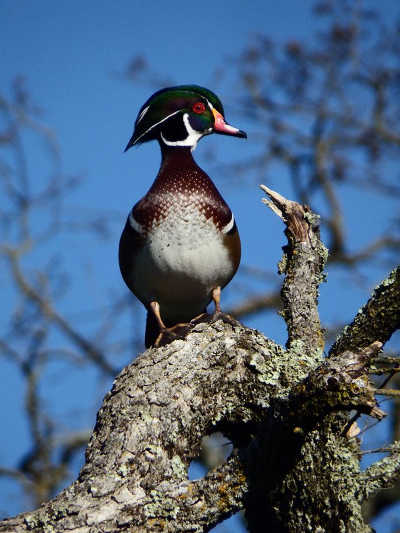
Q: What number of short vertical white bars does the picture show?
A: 2